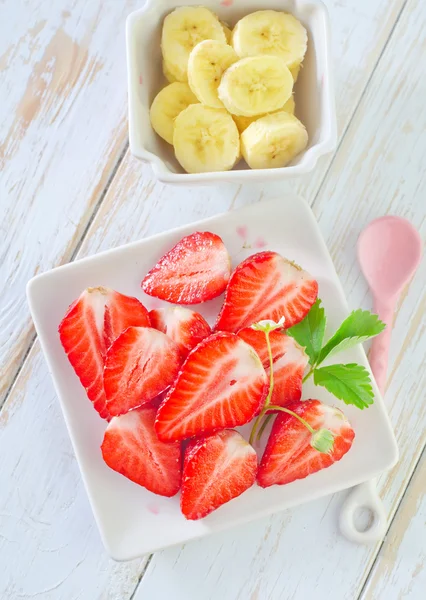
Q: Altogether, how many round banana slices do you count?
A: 7